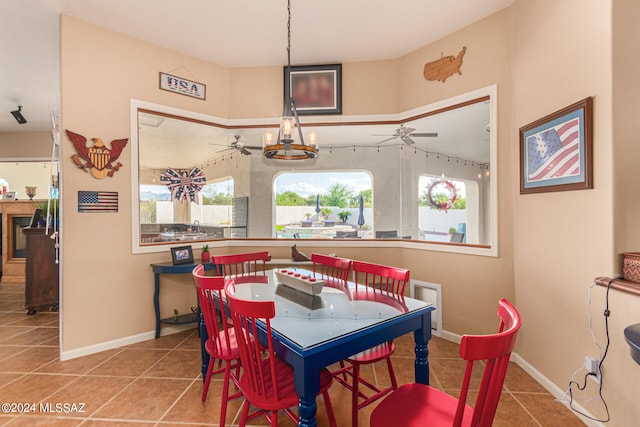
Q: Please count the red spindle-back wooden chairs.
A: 6